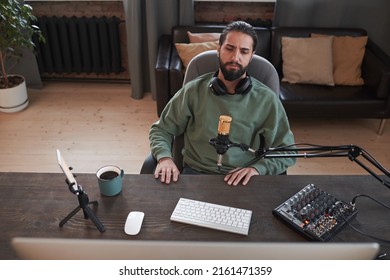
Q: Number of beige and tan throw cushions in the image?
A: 4